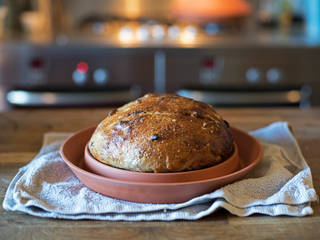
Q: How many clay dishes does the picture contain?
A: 2